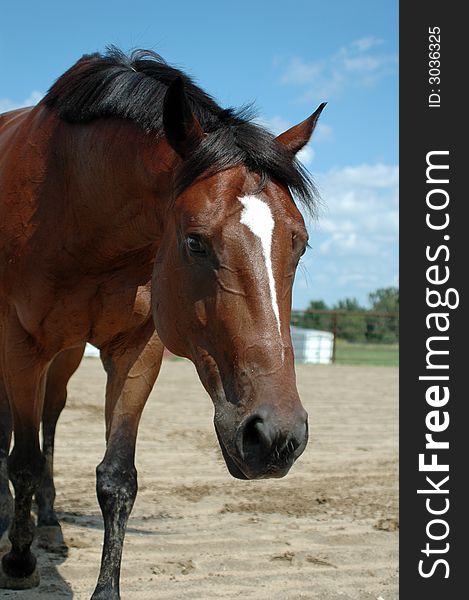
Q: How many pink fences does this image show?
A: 0